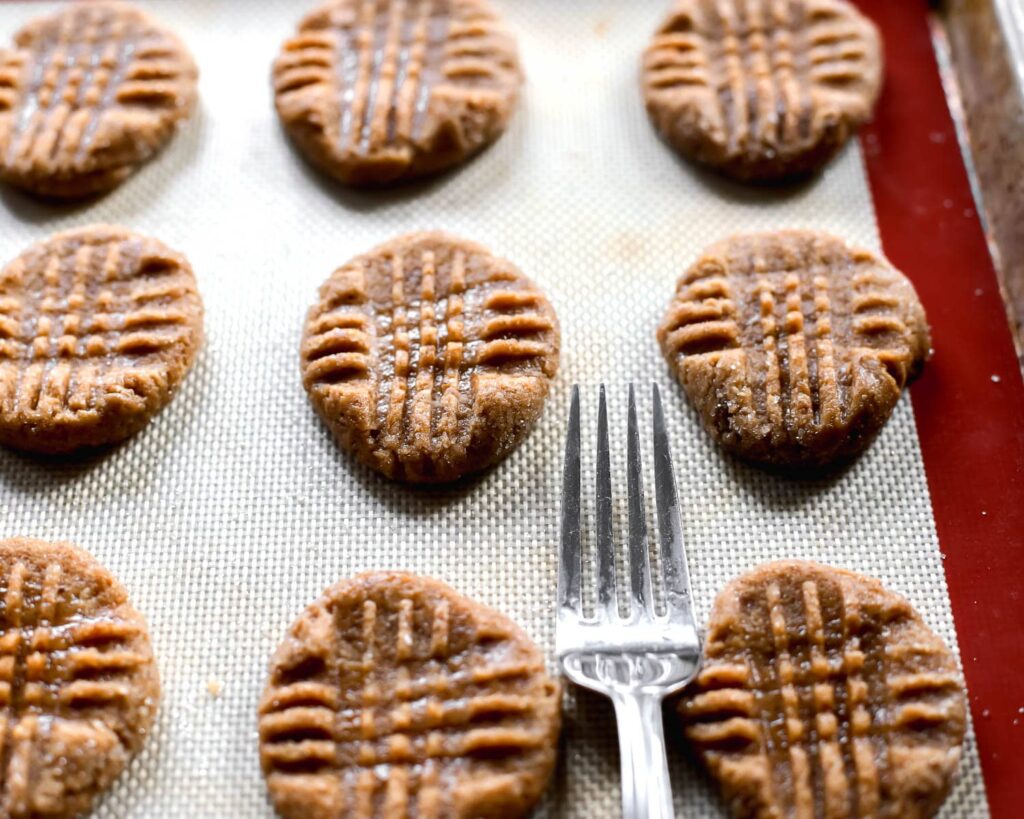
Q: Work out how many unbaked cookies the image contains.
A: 9